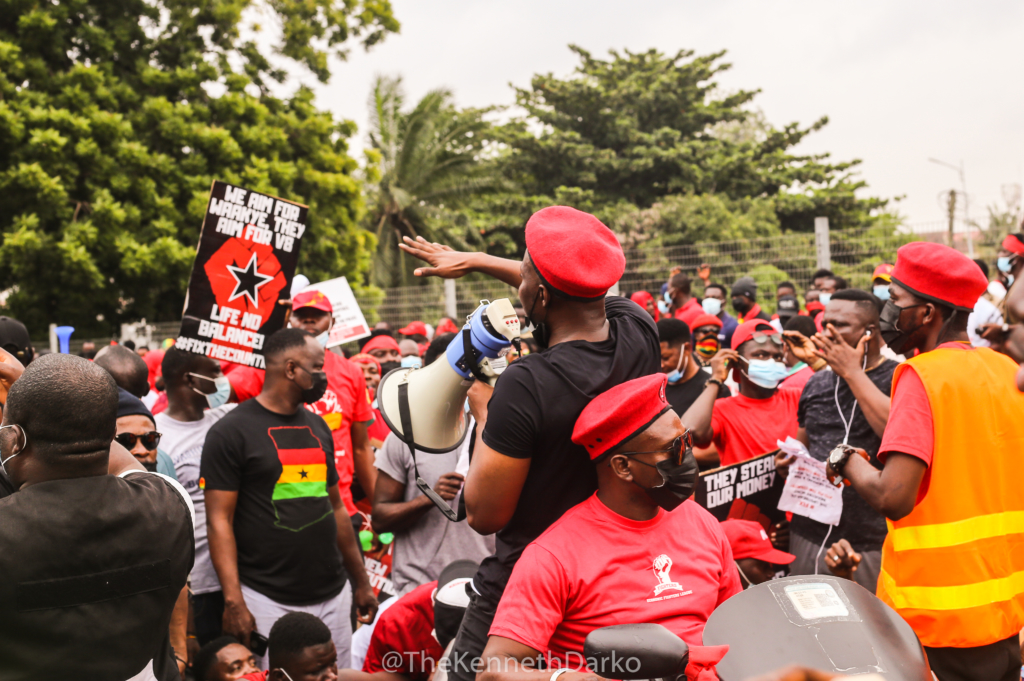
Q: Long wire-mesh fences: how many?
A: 1